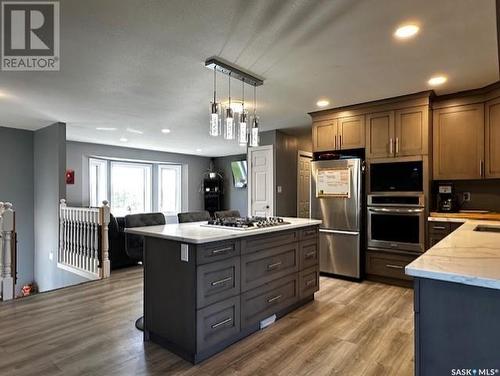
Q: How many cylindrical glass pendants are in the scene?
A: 4